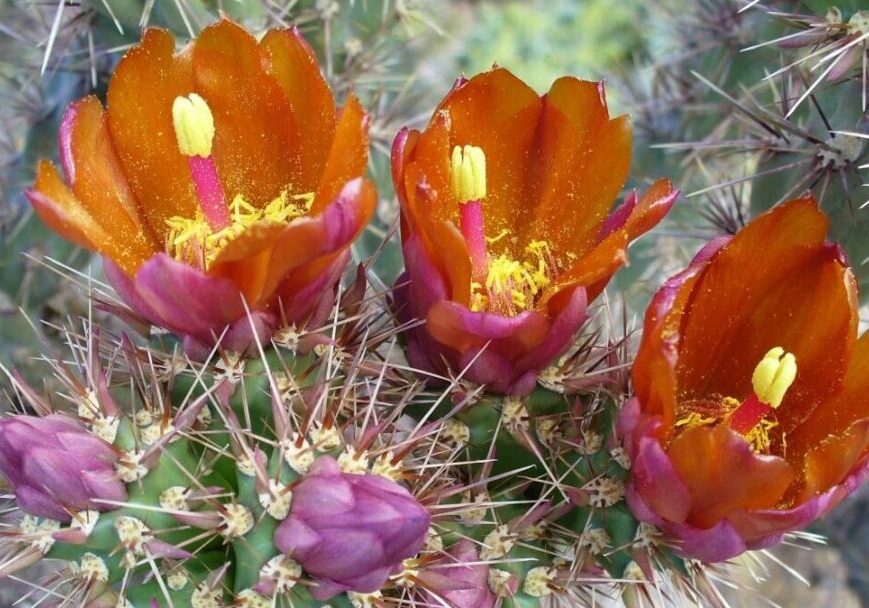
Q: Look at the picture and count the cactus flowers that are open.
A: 3